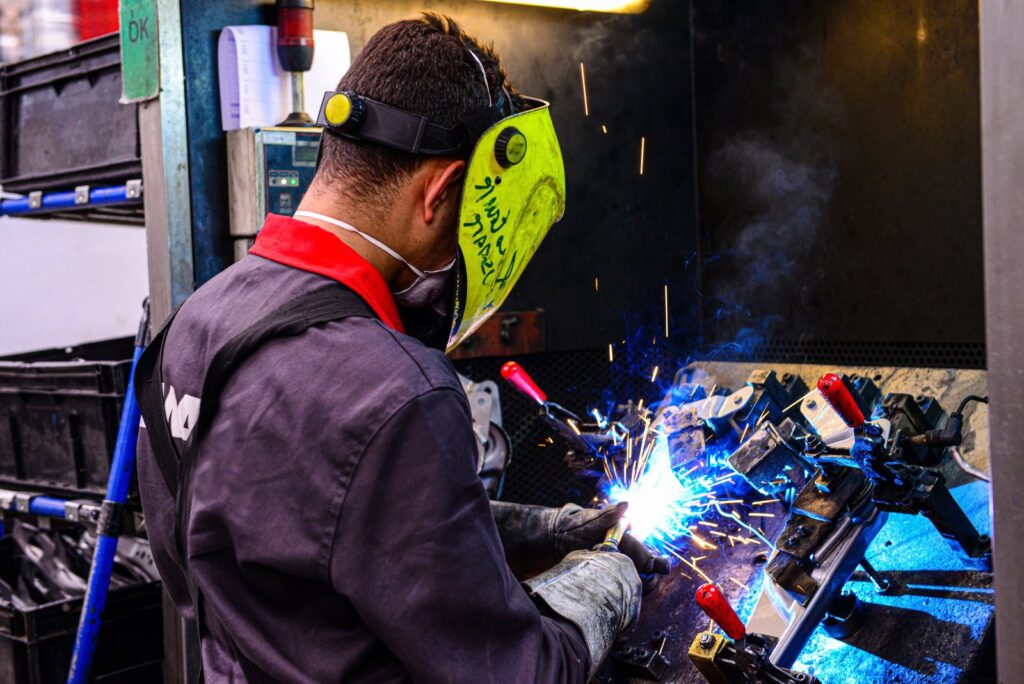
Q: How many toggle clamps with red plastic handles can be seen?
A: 3